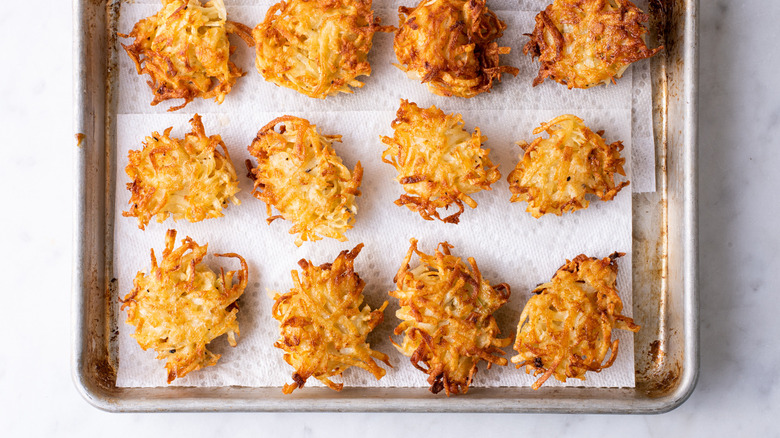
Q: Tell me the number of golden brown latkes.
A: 12